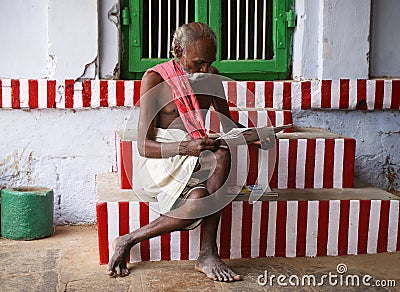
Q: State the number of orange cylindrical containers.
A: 0